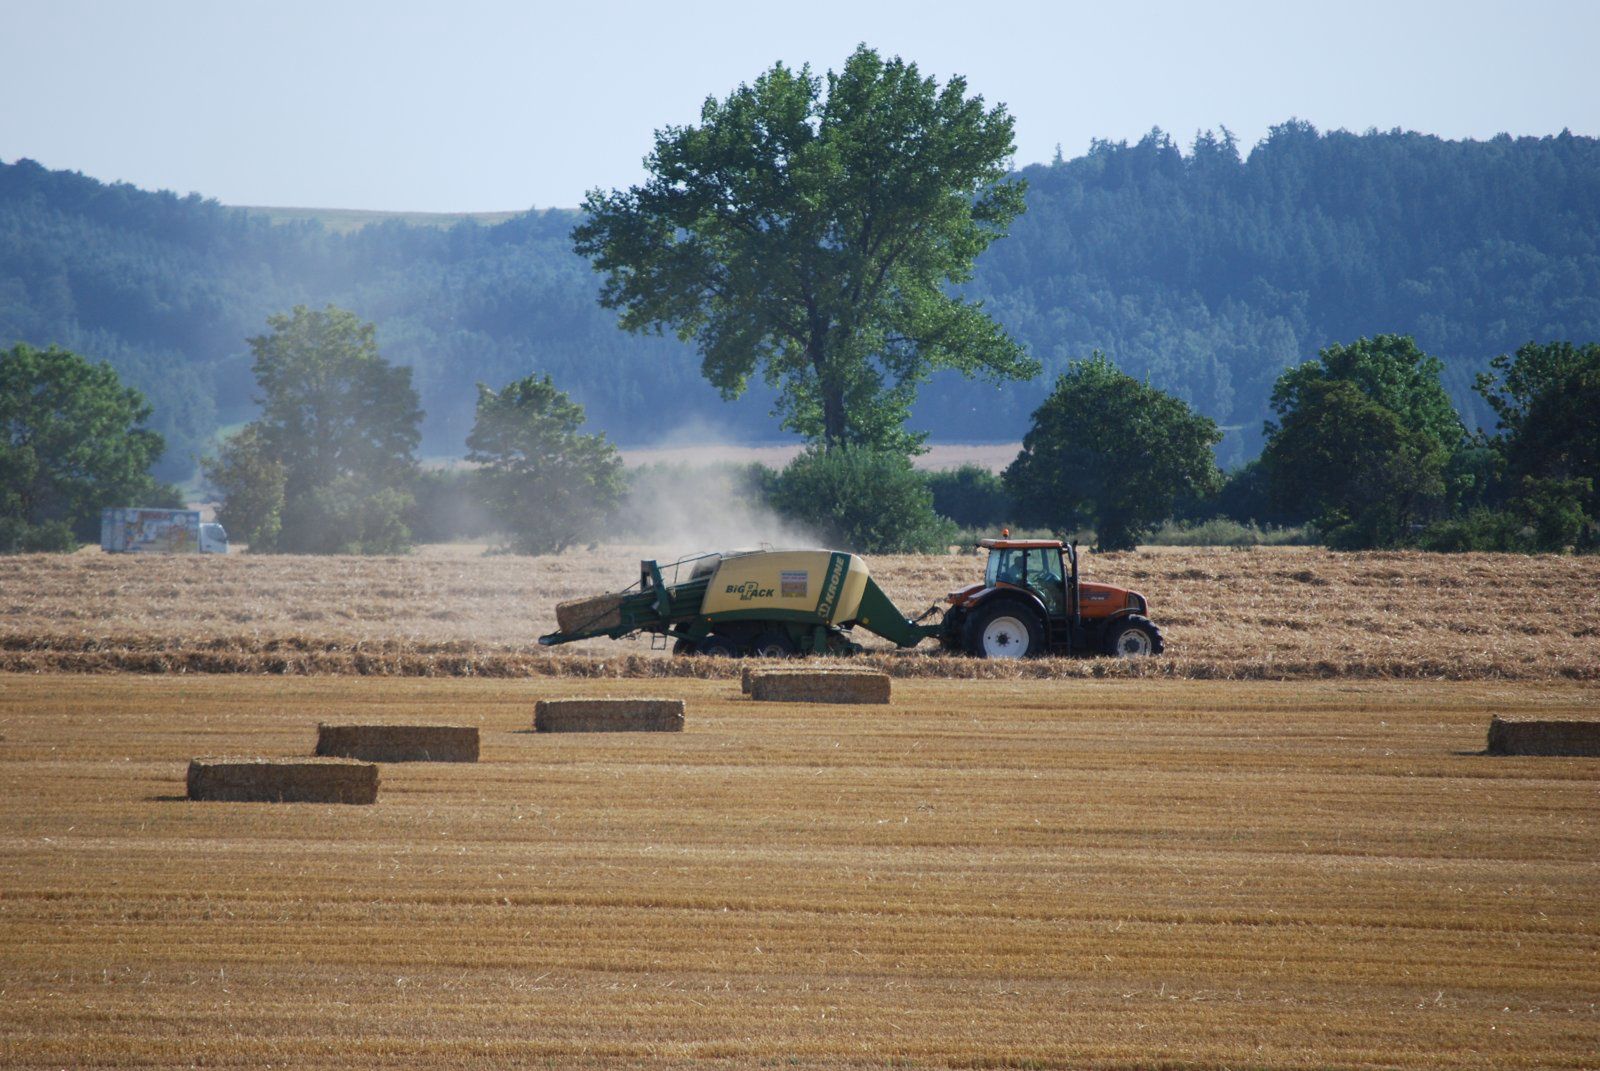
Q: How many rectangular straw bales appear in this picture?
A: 7